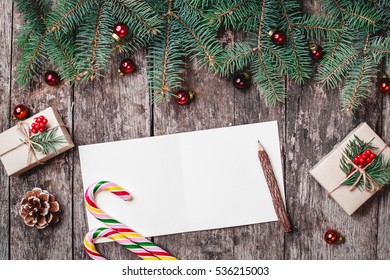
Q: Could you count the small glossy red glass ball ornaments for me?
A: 10